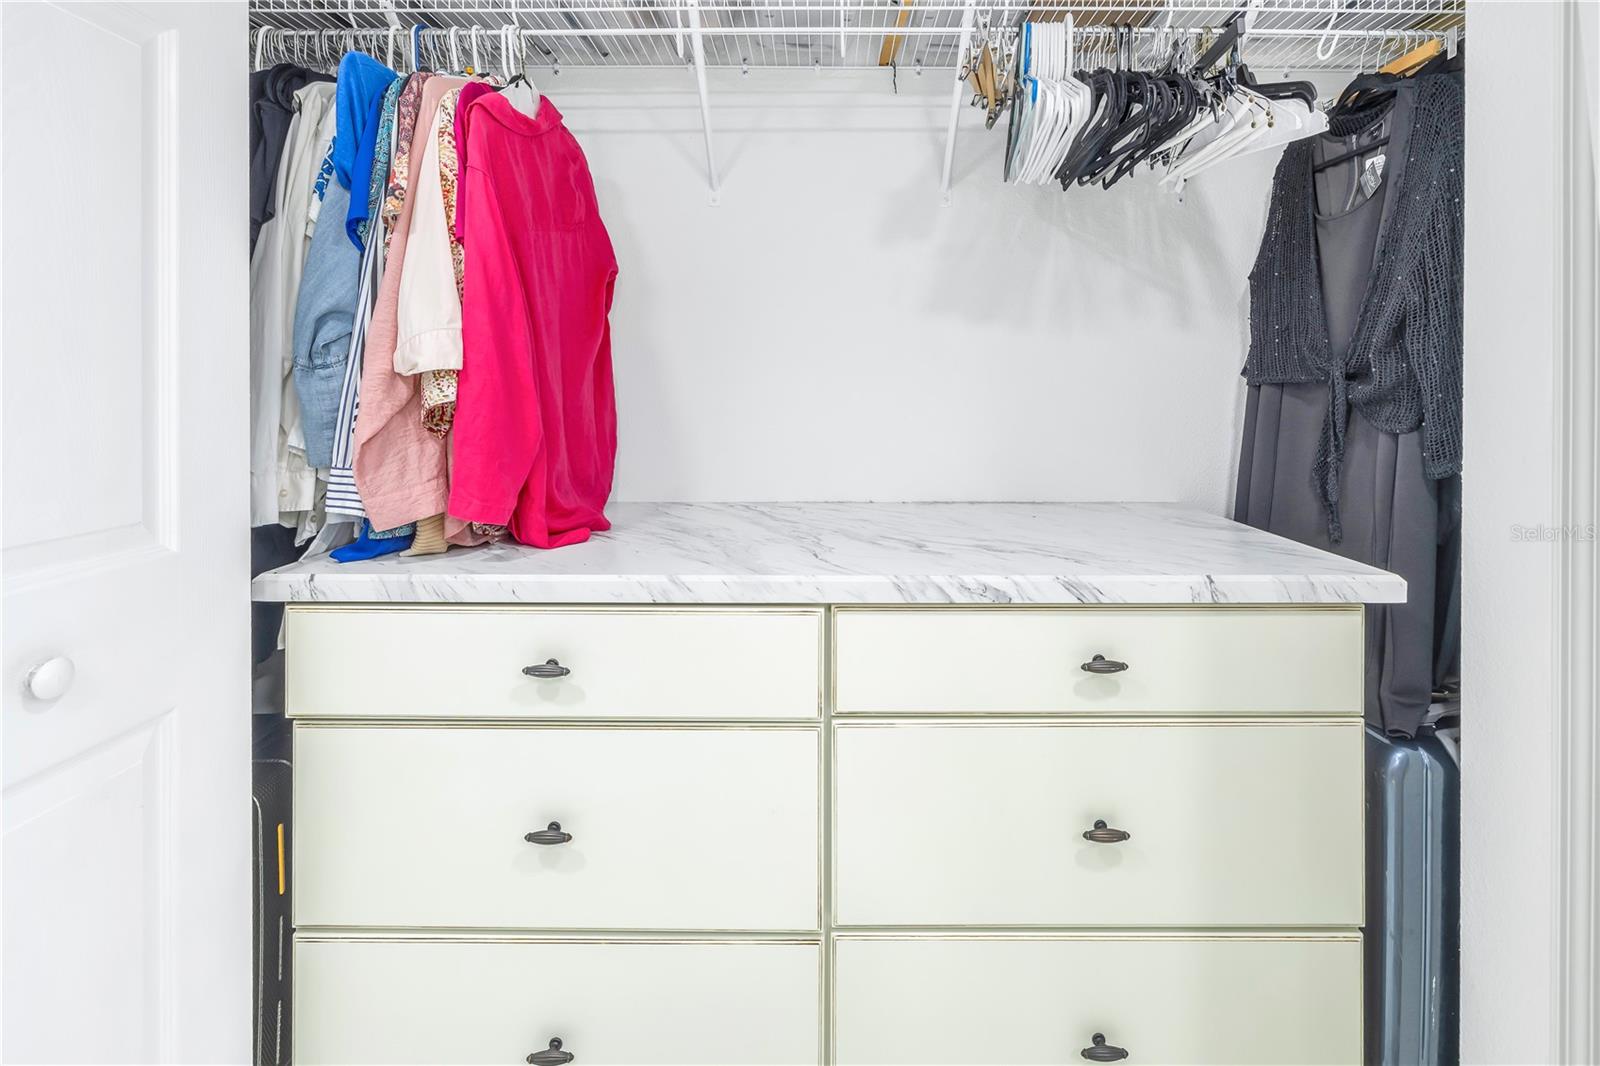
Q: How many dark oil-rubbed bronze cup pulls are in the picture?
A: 6